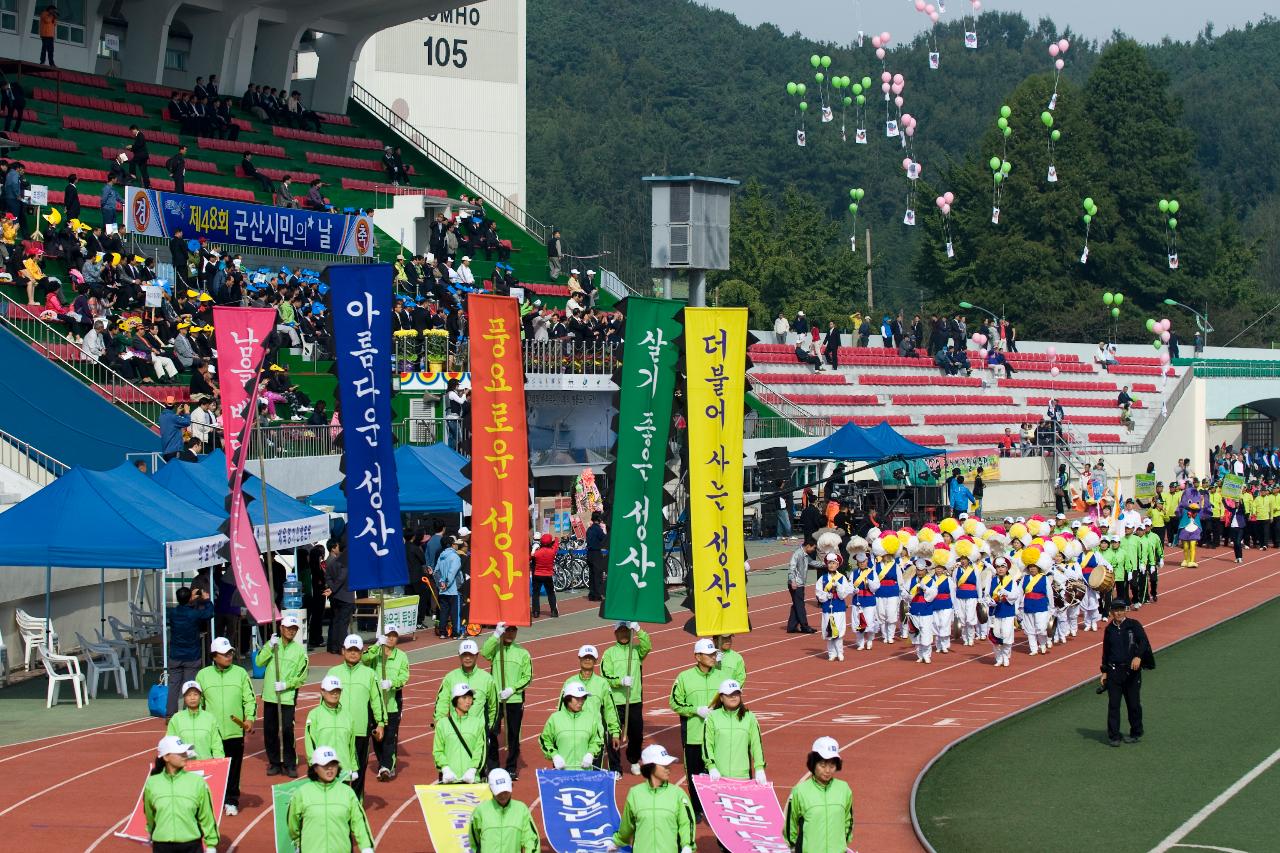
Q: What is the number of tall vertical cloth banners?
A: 5